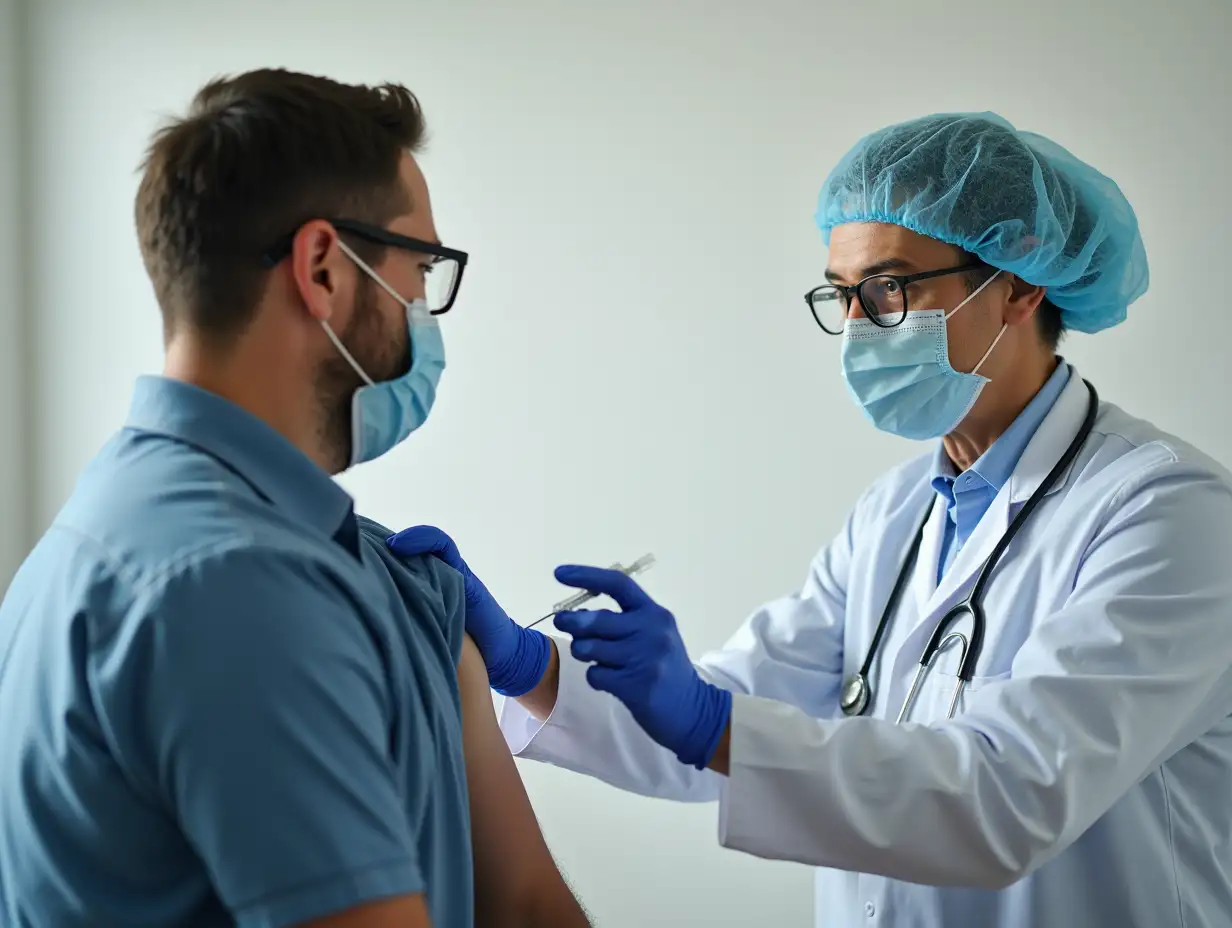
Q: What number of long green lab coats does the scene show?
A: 0